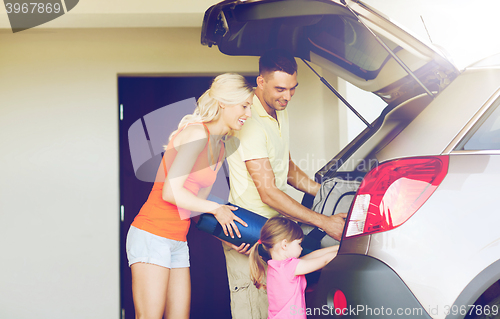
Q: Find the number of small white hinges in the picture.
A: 3